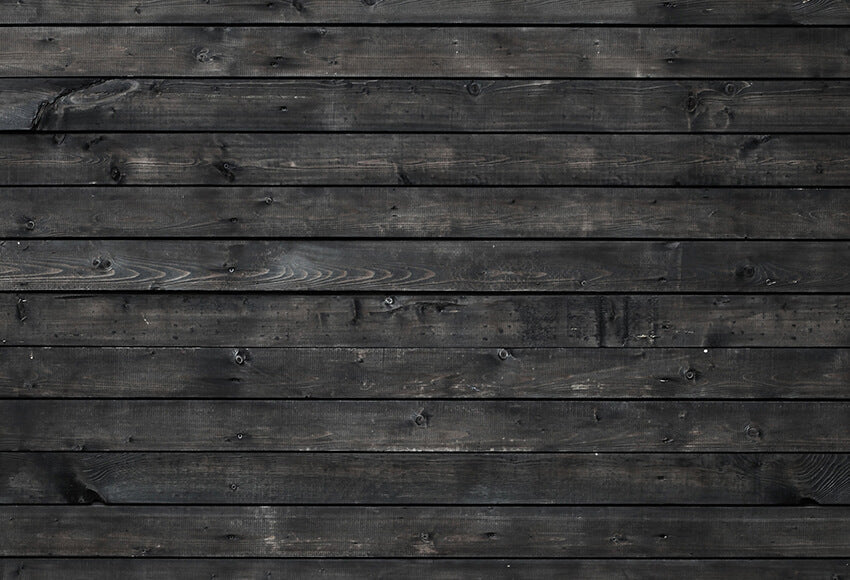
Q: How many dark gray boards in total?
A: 12